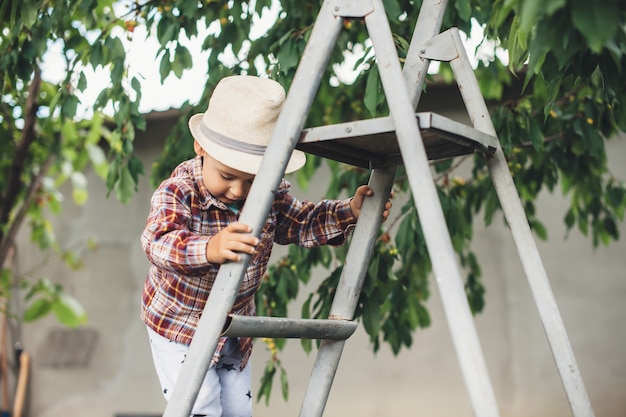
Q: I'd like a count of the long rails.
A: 4